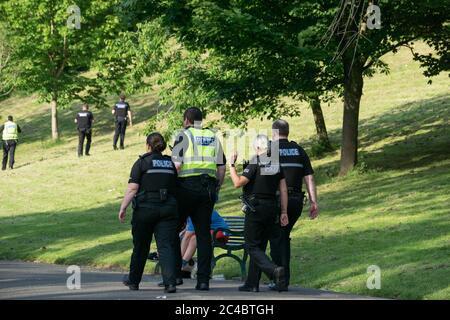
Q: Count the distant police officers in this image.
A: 3